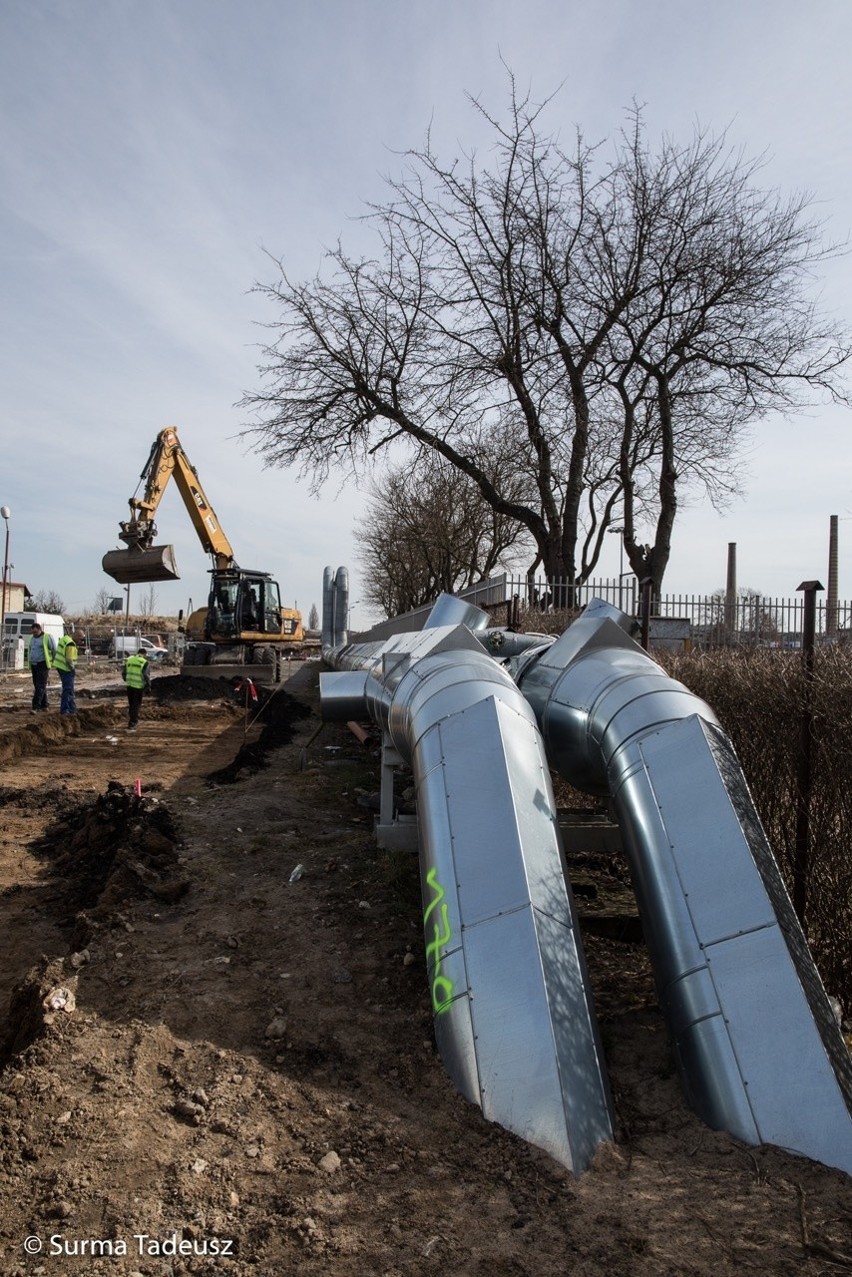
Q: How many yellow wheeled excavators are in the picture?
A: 1